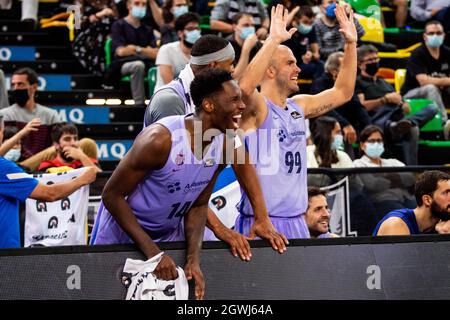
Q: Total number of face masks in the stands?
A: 12